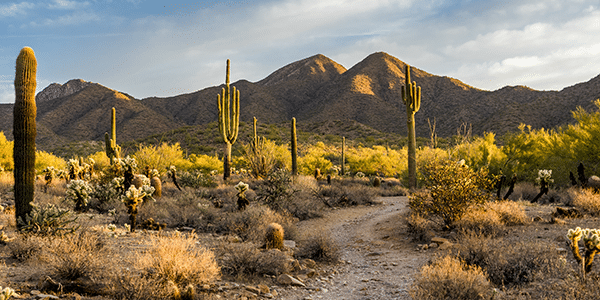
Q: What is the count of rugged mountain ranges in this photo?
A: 1